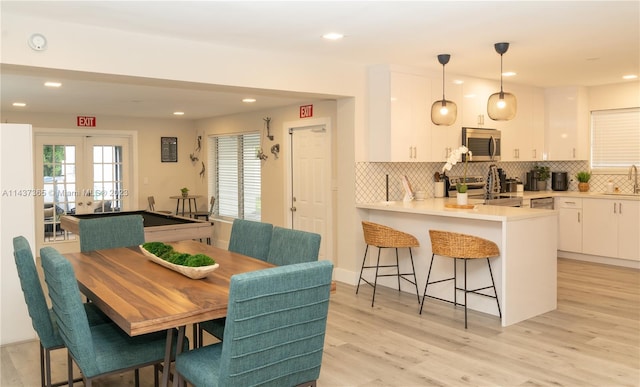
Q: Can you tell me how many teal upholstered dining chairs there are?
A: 6